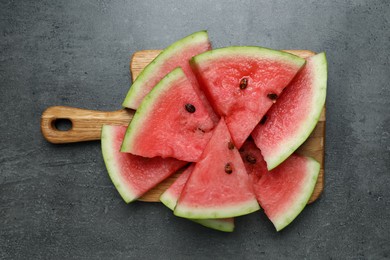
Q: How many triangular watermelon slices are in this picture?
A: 8